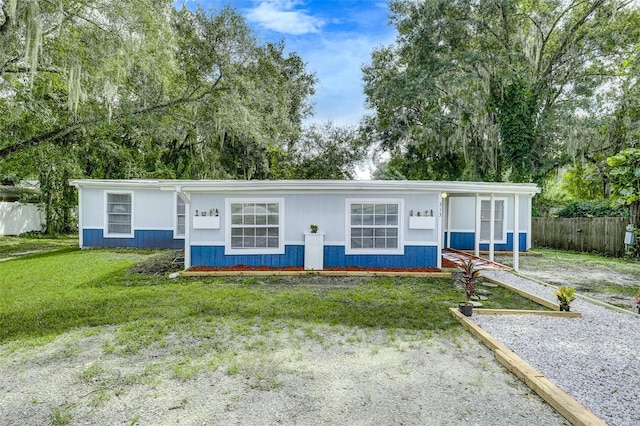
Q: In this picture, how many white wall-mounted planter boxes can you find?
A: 2